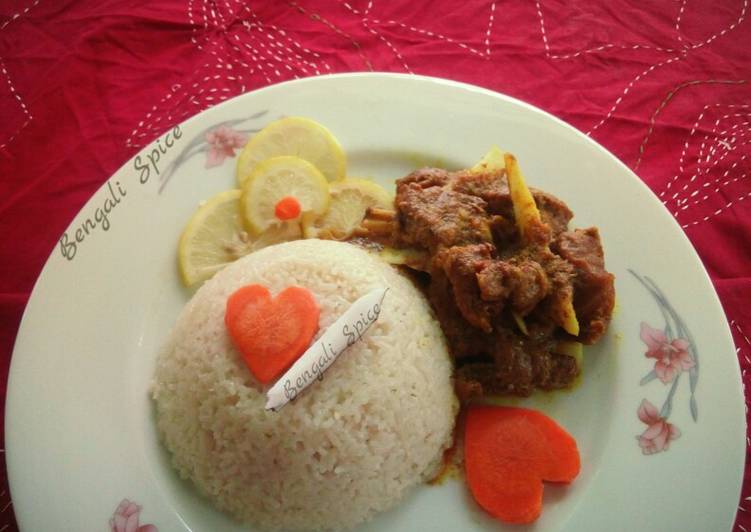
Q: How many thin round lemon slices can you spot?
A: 4